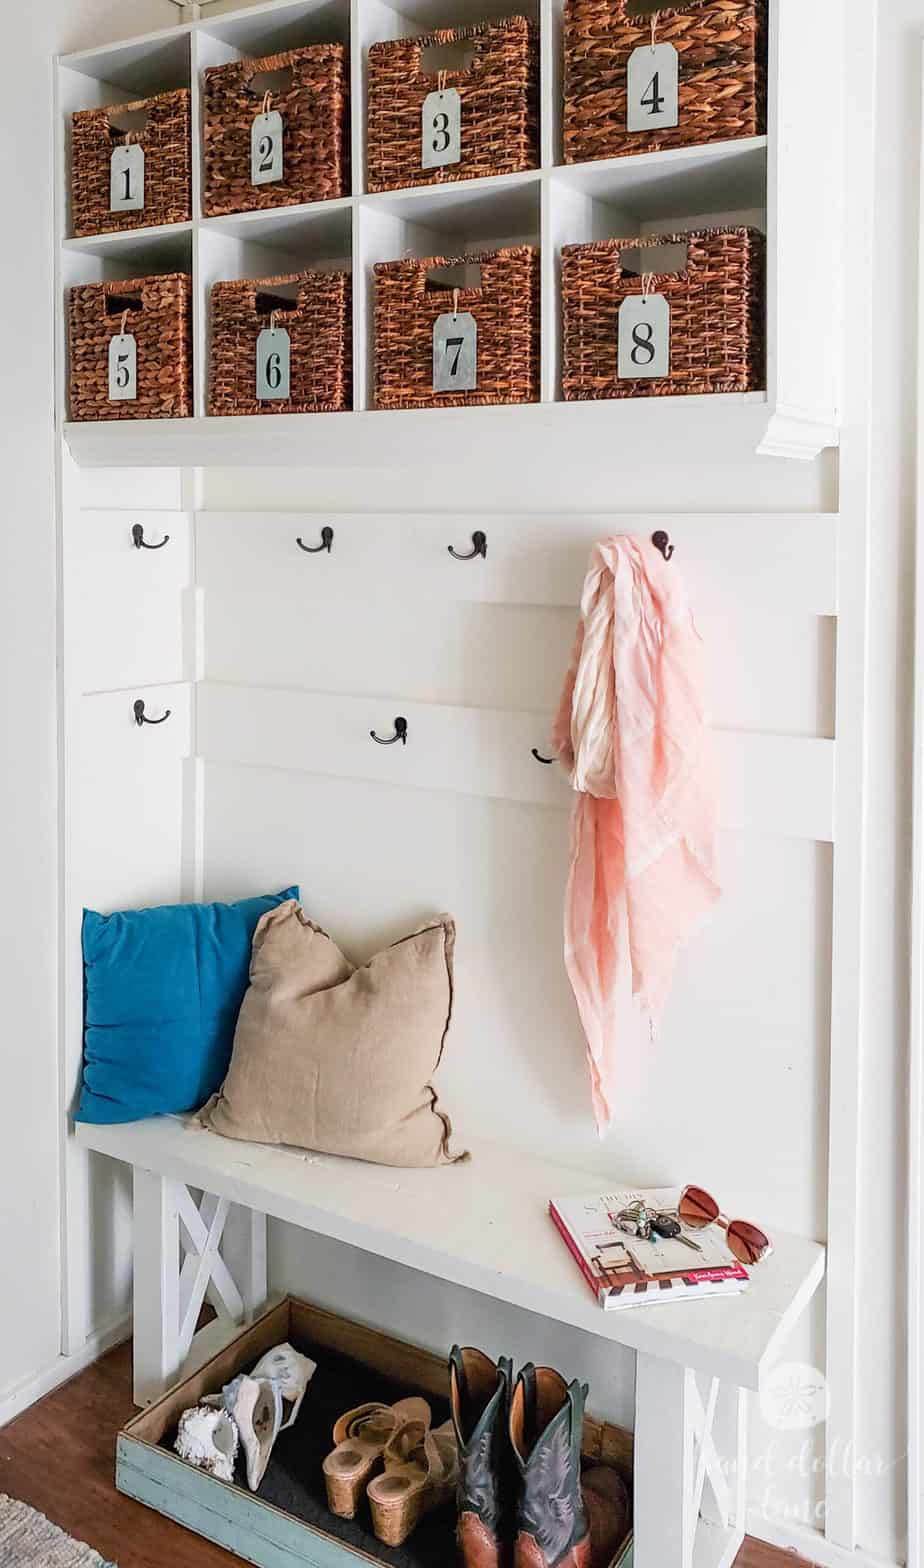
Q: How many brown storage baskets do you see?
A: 8